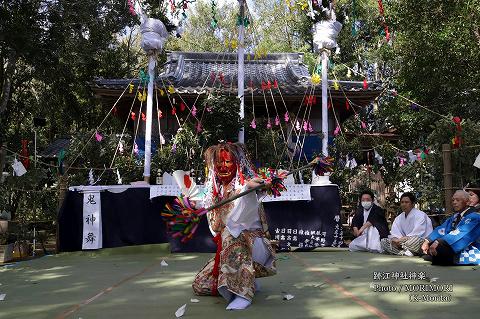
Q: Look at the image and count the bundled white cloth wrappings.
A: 2